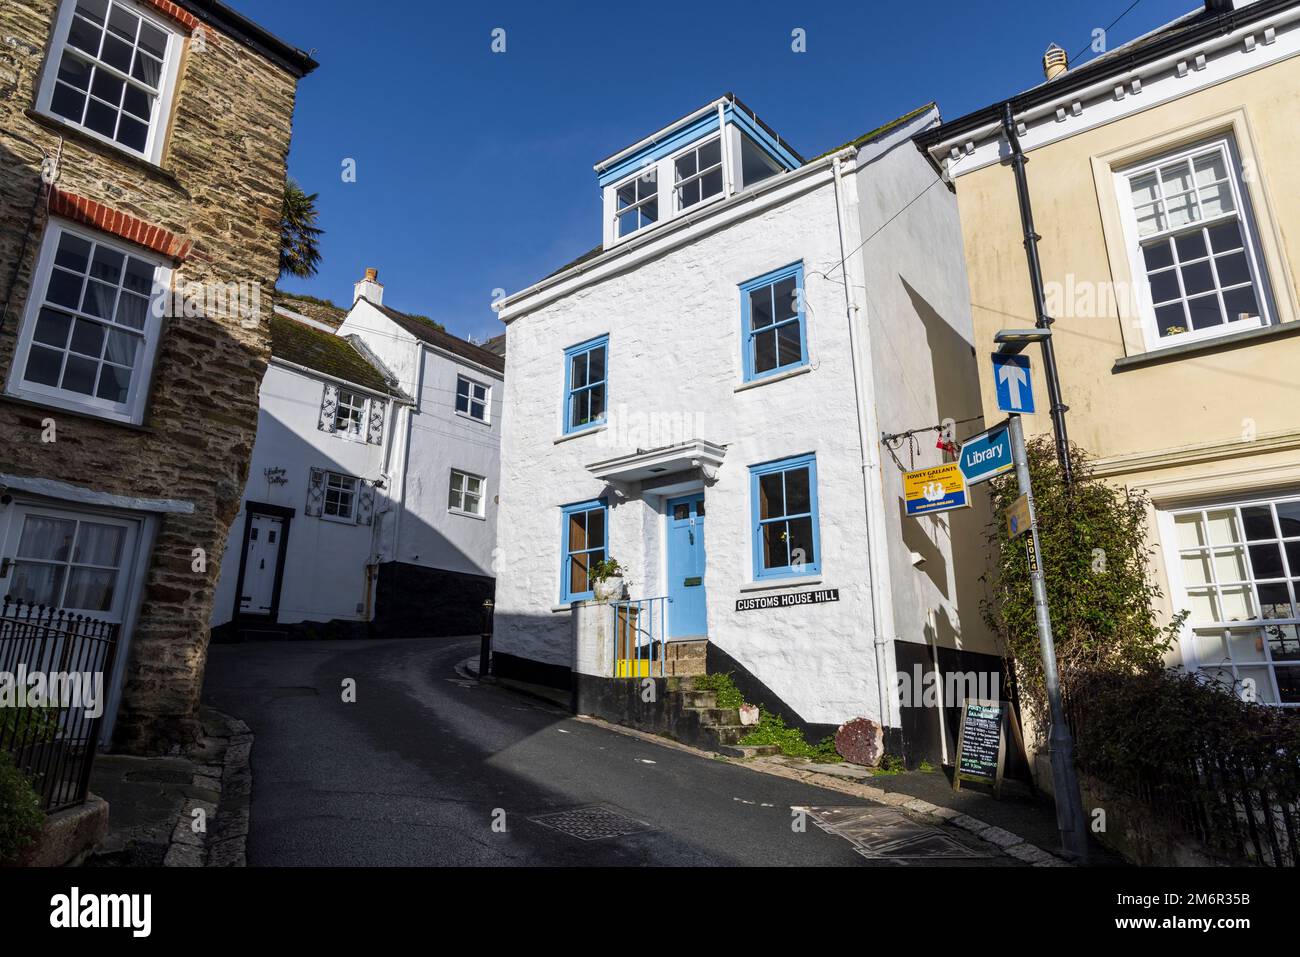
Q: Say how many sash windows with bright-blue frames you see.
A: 4